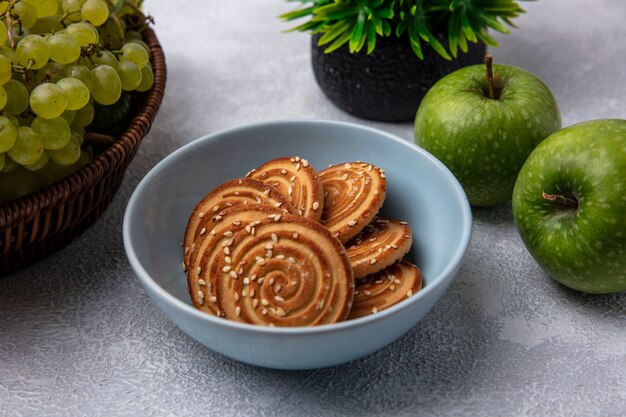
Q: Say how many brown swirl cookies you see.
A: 7